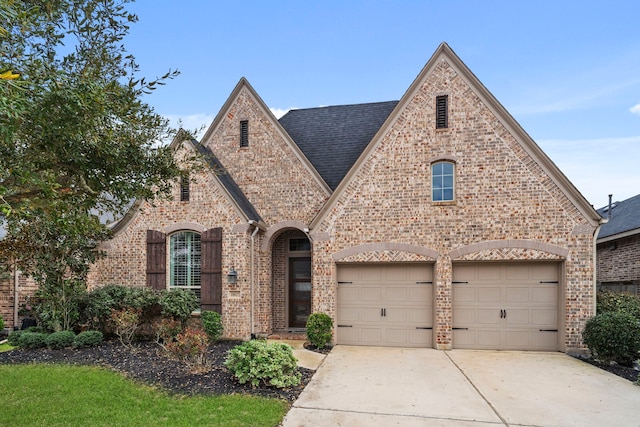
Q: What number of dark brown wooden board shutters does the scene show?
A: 2